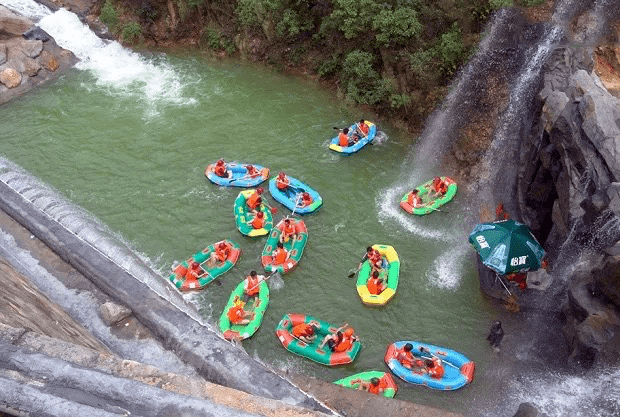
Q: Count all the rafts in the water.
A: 12